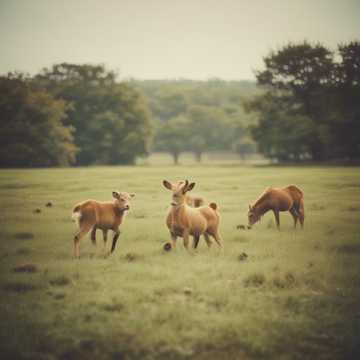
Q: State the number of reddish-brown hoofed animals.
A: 3